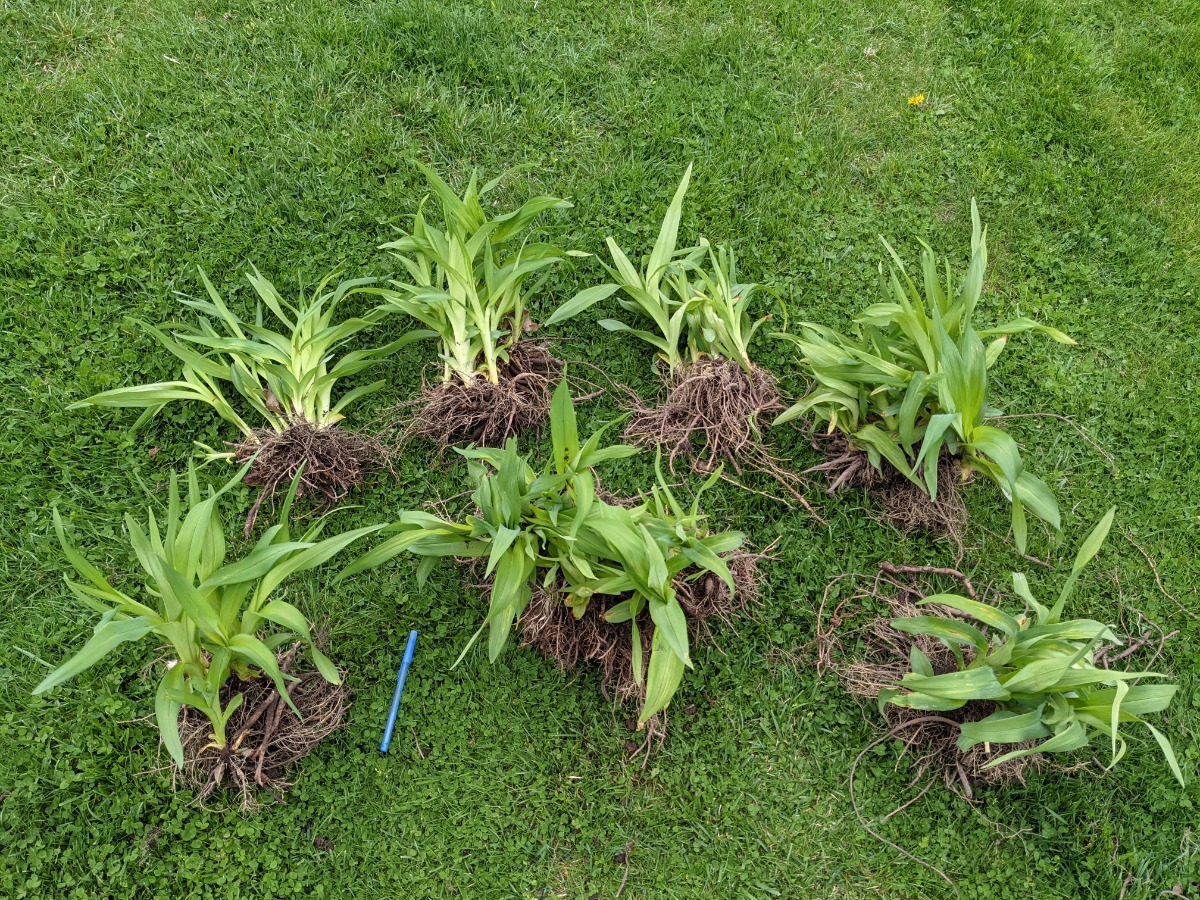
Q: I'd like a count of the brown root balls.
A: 7